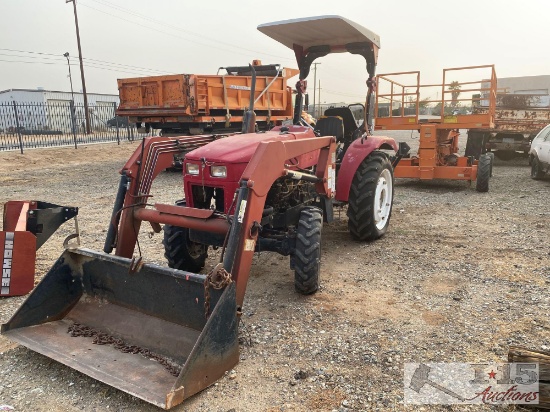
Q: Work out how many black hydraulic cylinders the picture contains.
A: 3